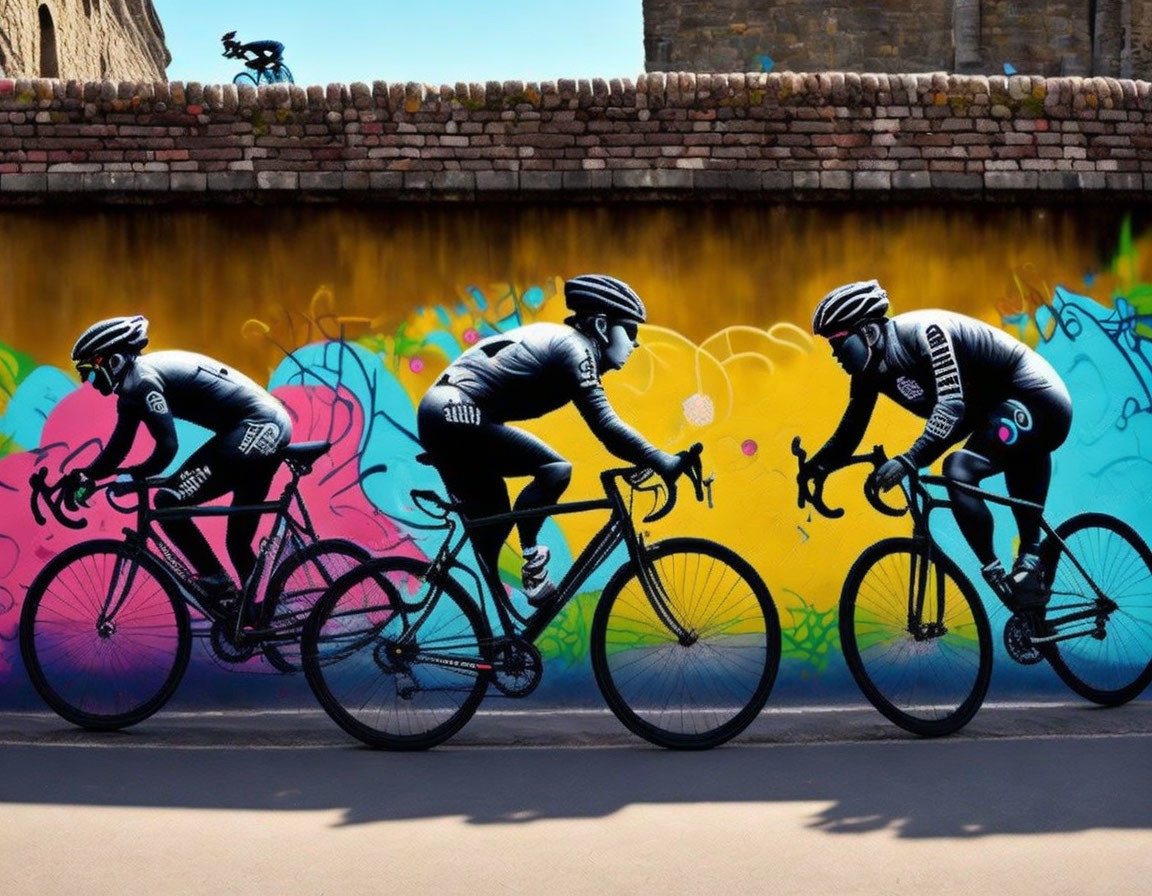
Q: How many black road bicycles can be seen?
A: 3